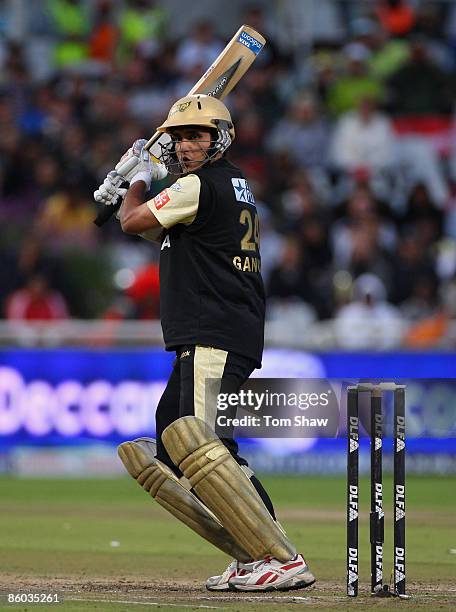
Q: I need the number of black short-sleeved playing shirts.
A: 1